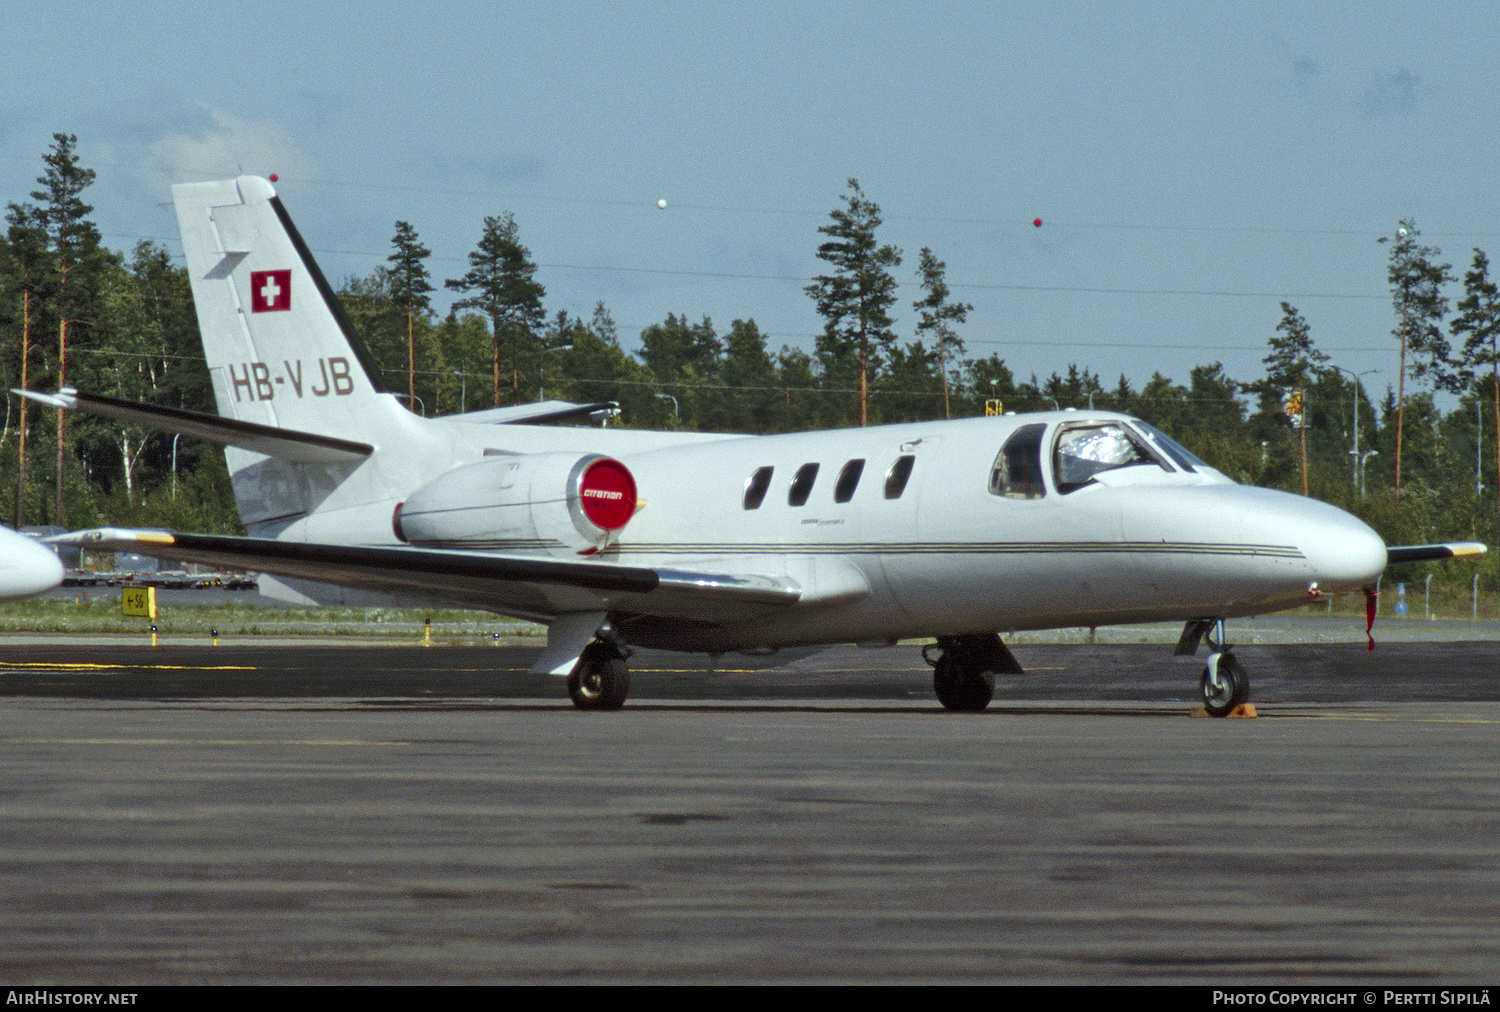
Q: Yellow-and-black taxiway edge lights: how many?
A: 4